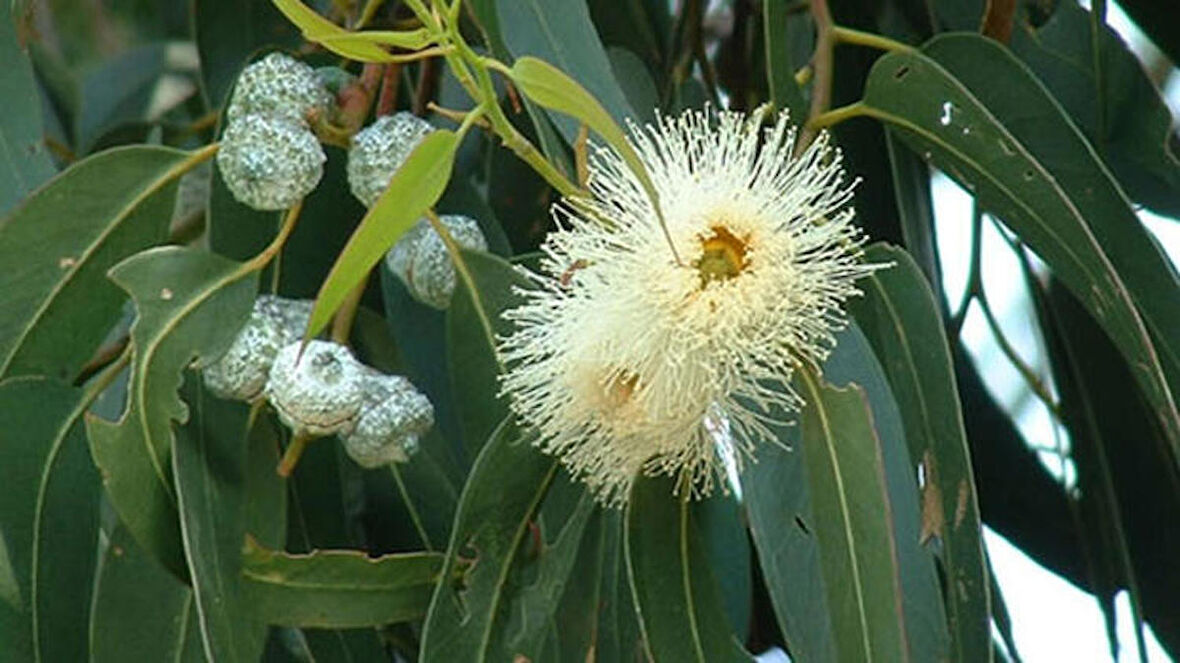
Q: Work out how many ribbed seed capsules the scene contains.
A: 7